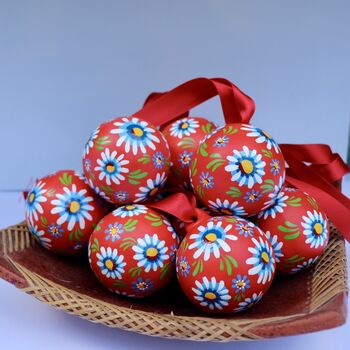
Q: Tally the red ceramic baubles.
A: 7